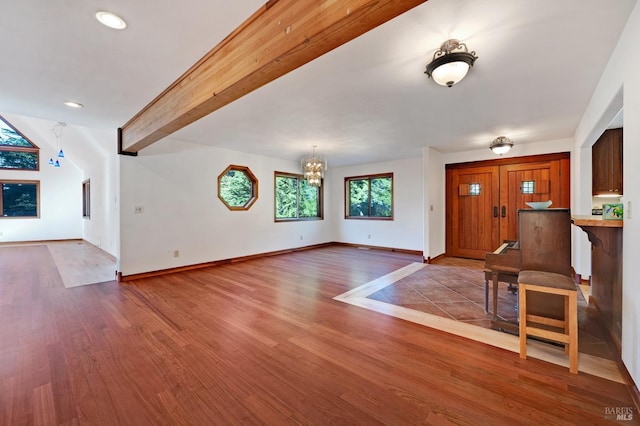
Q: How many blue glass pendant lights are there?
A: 3